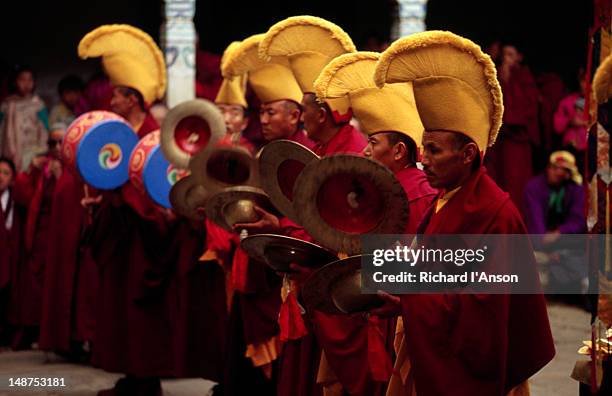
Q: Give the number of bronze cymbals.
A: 8